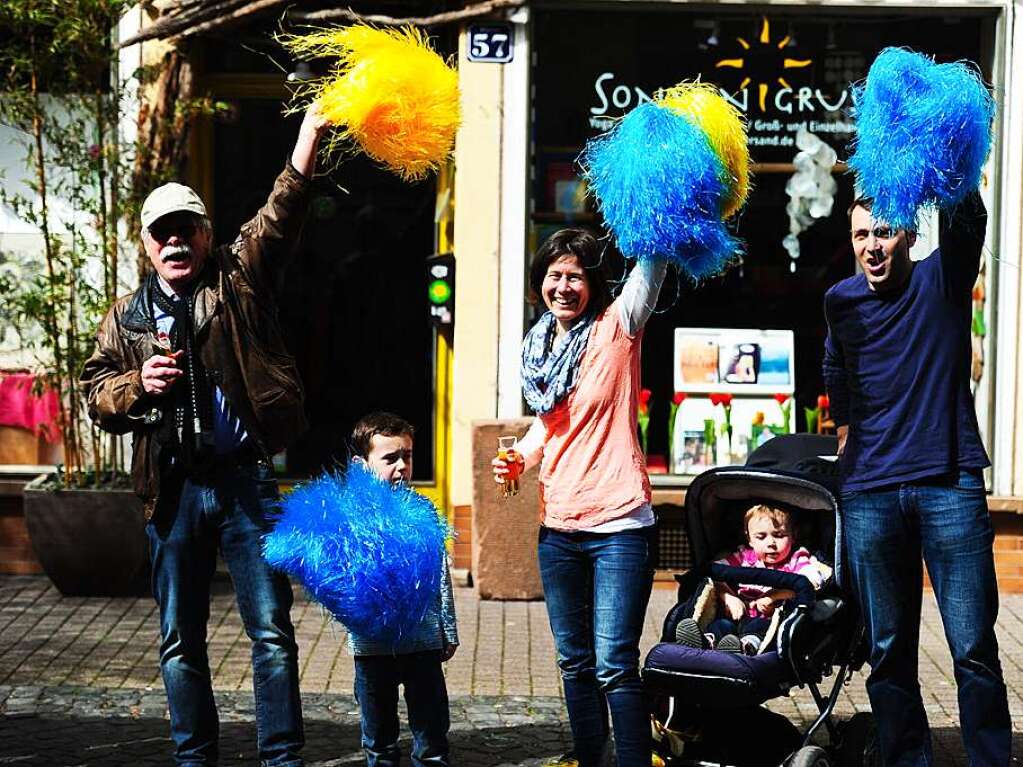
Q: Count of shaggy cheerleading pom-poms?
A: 5